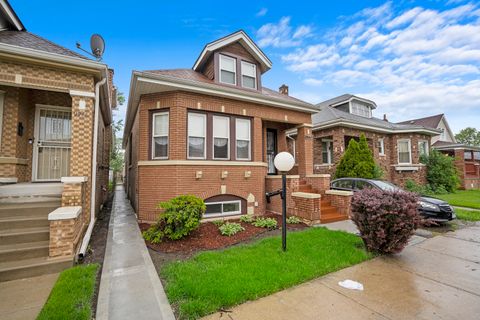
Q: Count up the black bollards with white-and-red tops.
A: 0